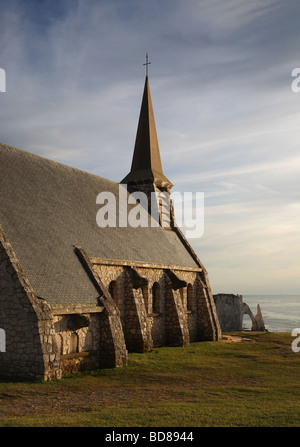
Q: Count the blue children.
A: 0